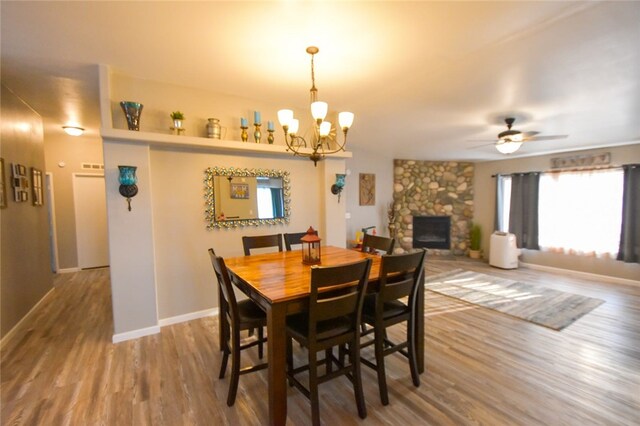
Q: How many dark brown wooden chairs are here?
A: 6